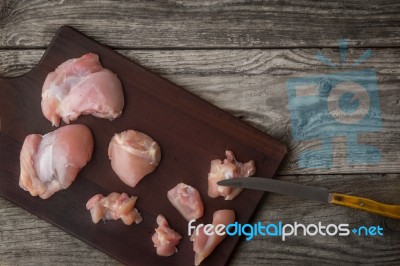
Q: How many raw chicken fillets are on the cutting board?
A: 8